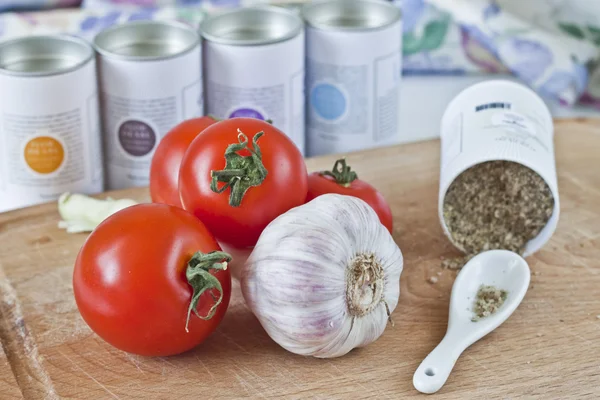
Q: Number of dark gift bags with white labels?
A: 0